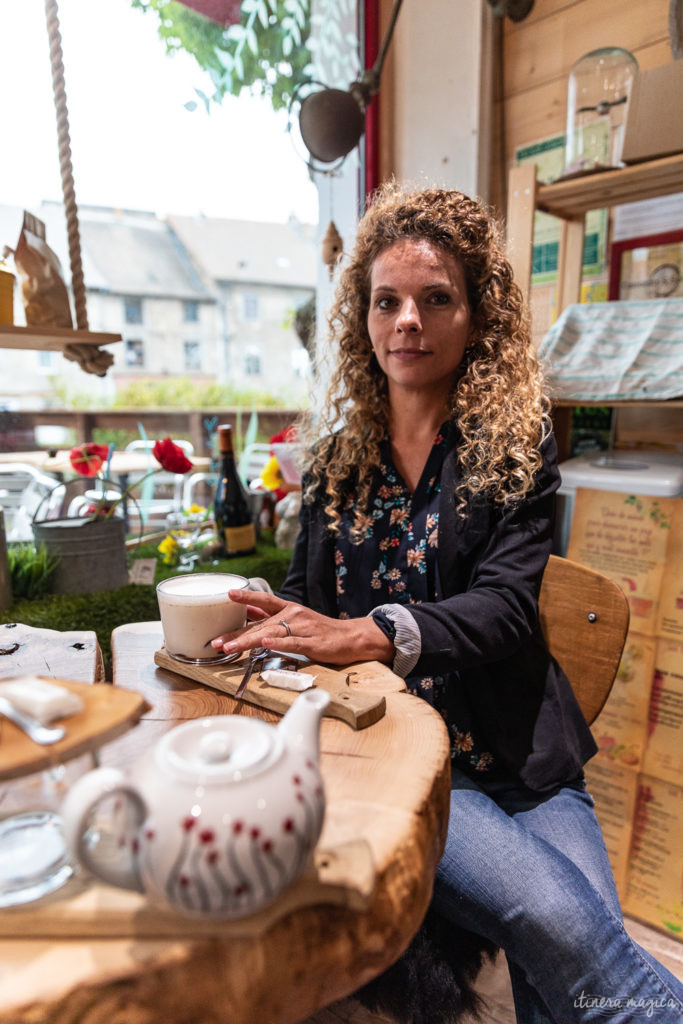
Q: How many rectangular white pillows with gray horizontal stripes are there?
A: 0